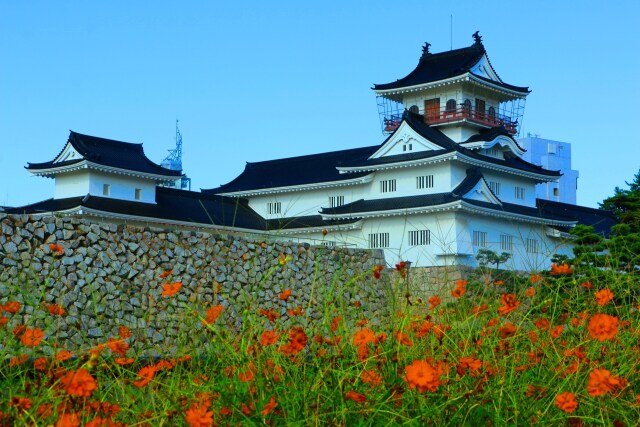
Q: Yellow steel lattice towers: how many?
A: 0